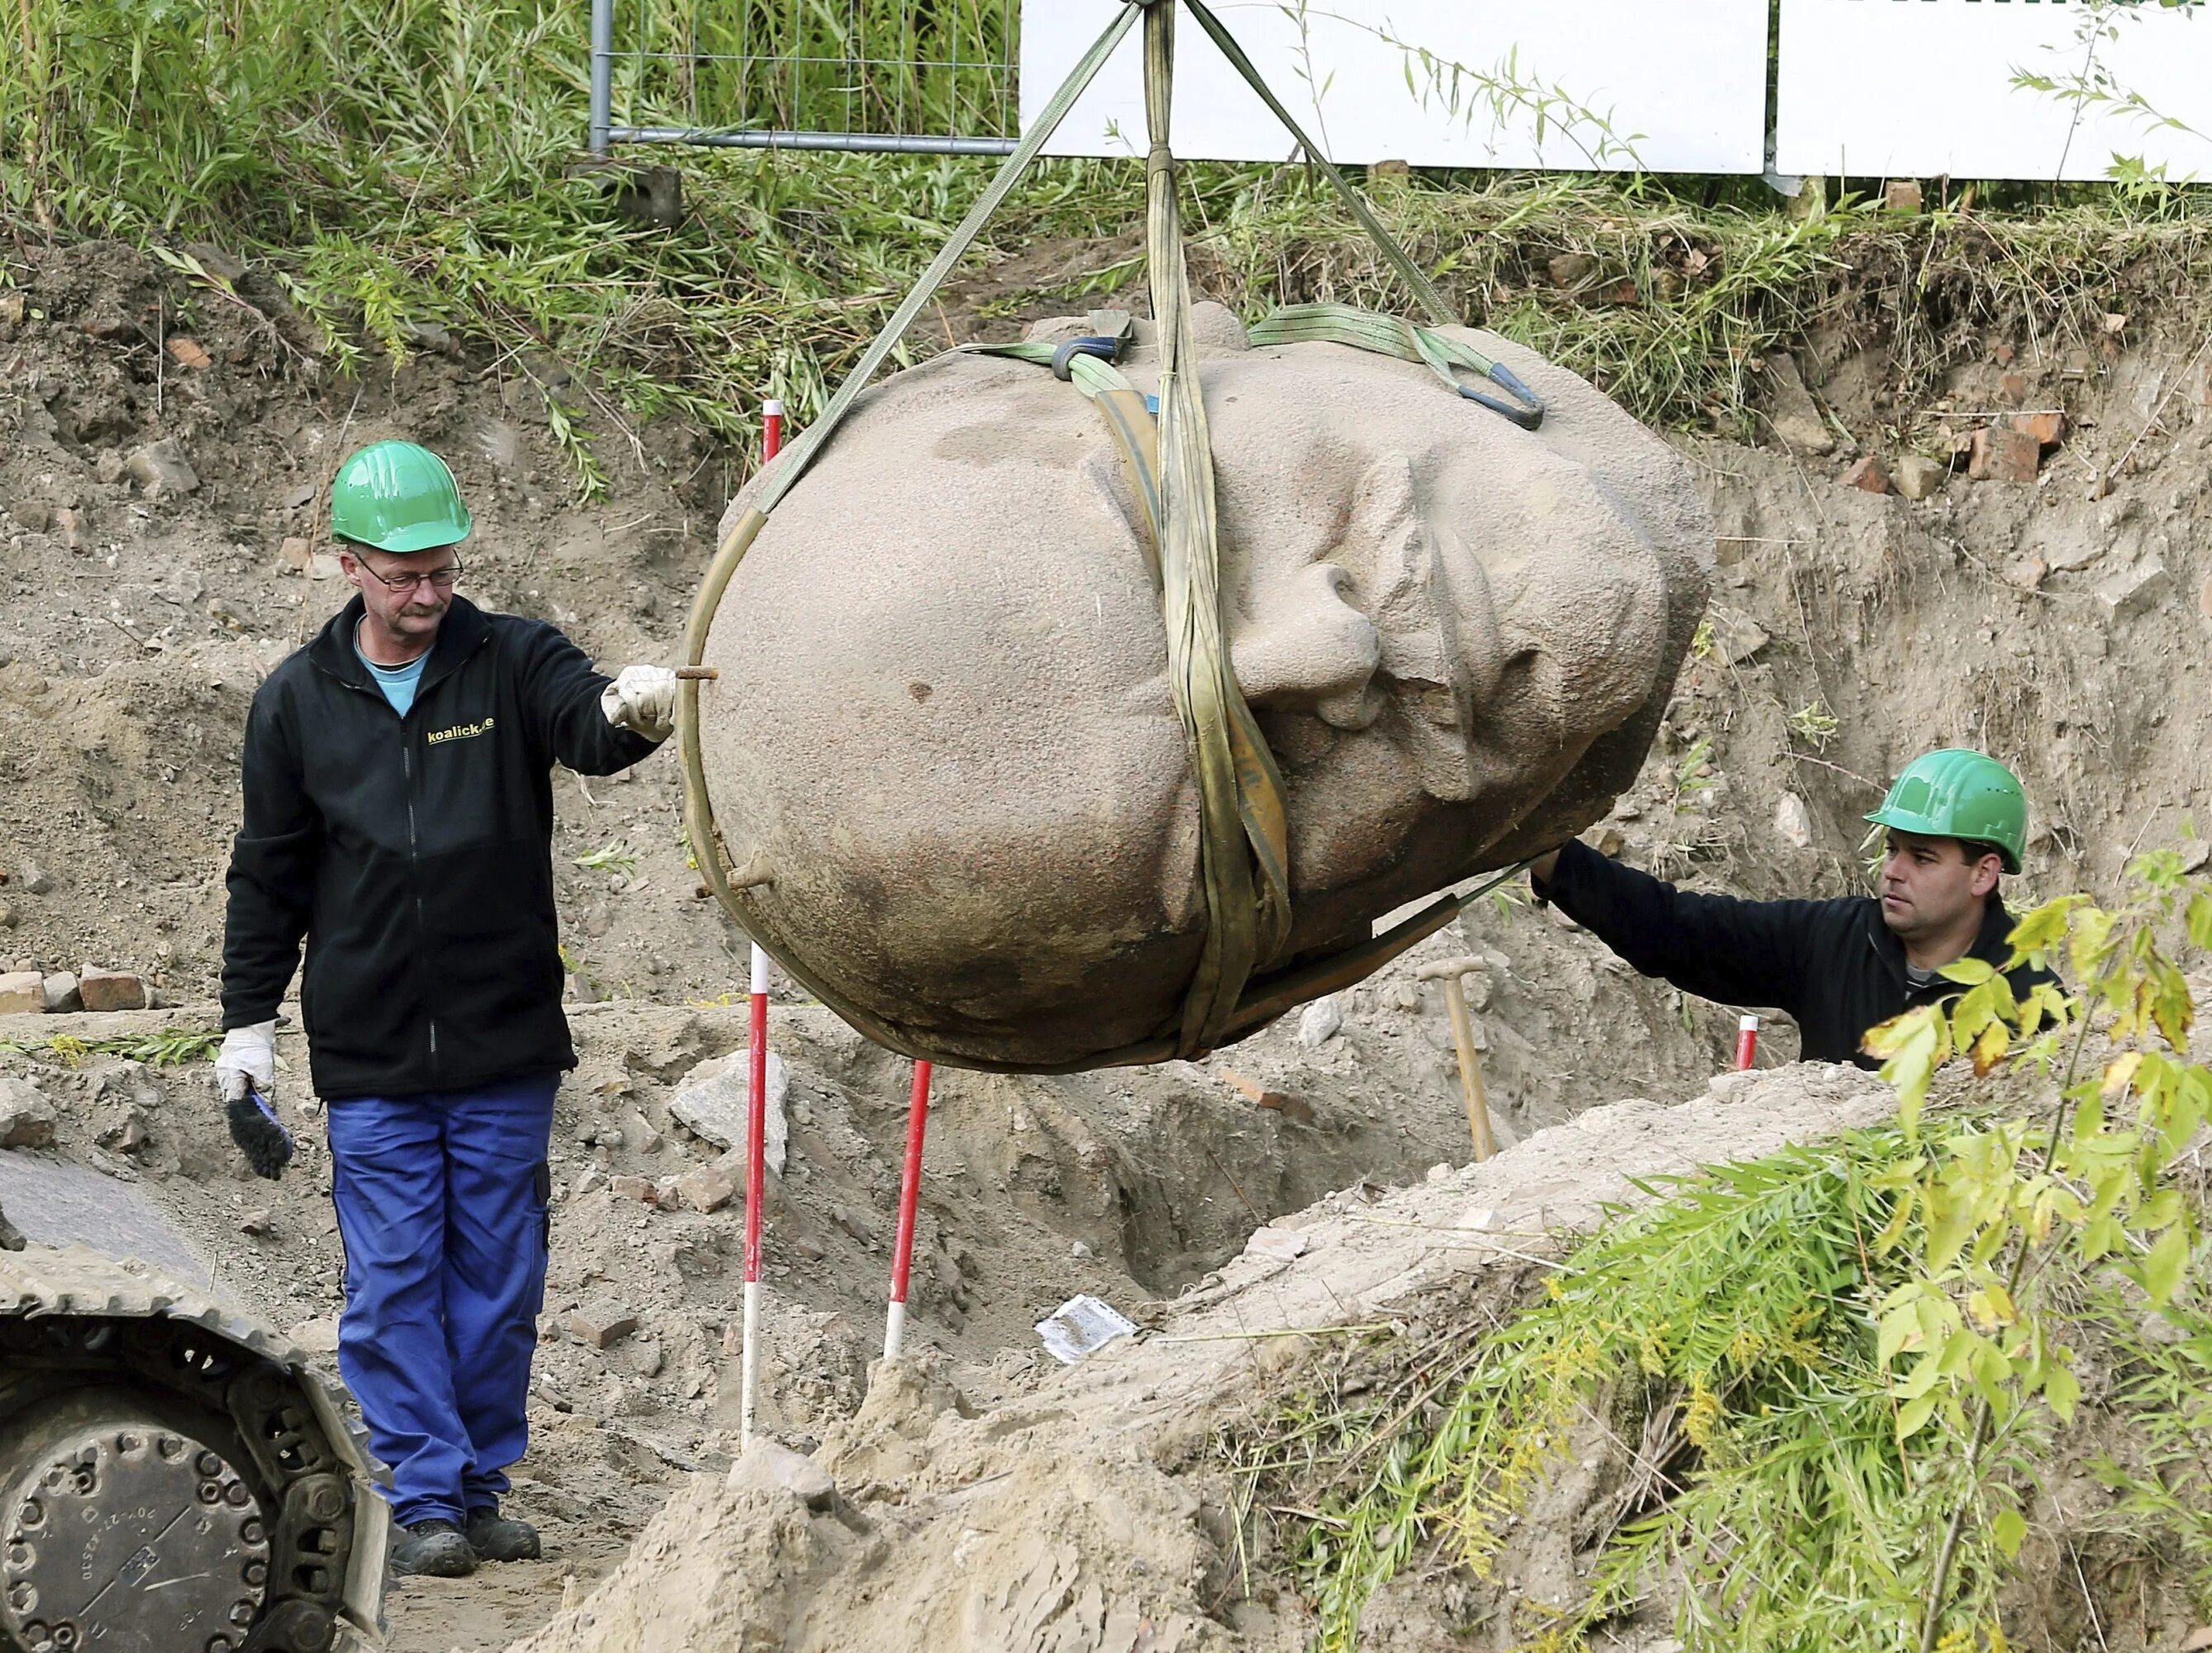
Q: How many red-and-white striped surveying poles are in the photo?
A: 3